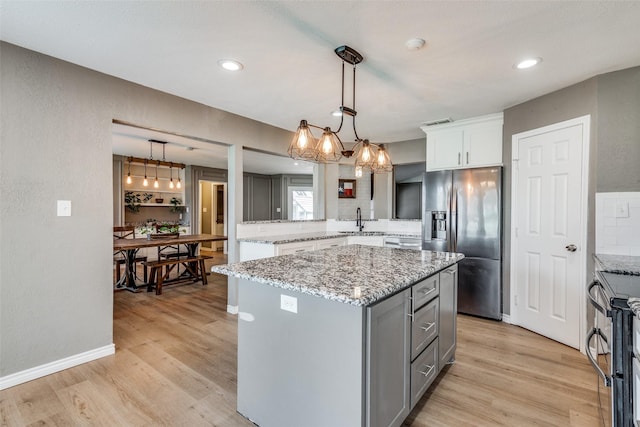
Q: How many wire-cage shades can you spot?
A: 4